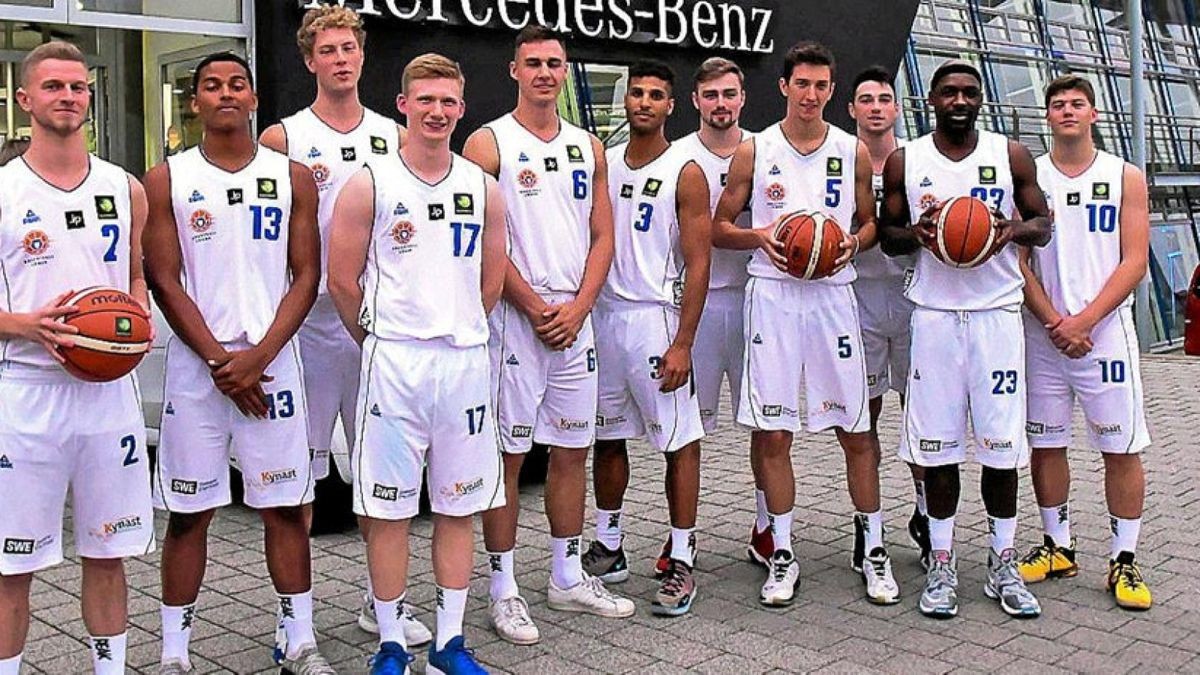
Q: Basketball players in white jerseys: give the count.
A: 11